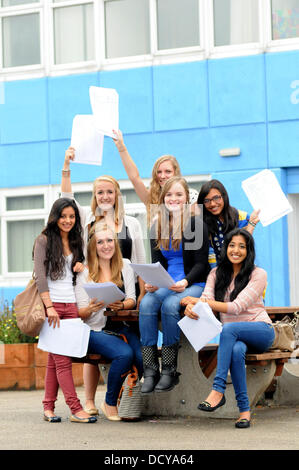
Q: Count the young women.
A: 7